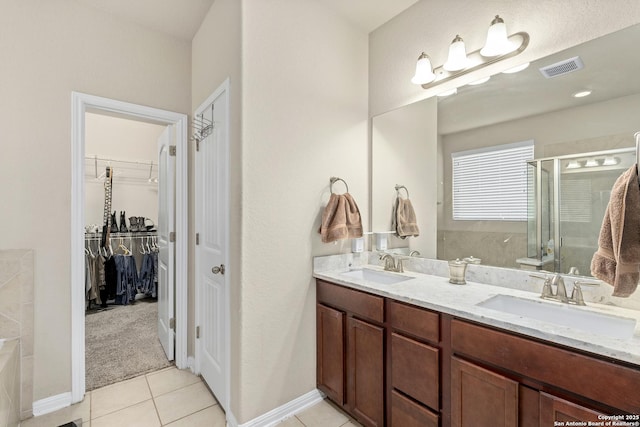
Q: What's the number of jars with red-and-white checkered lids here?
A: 0